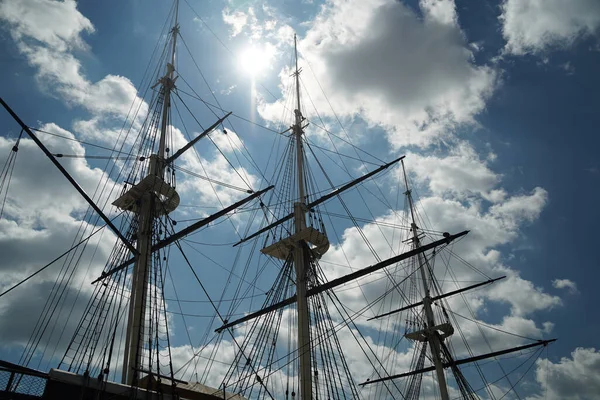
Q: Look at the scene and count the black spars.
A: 7